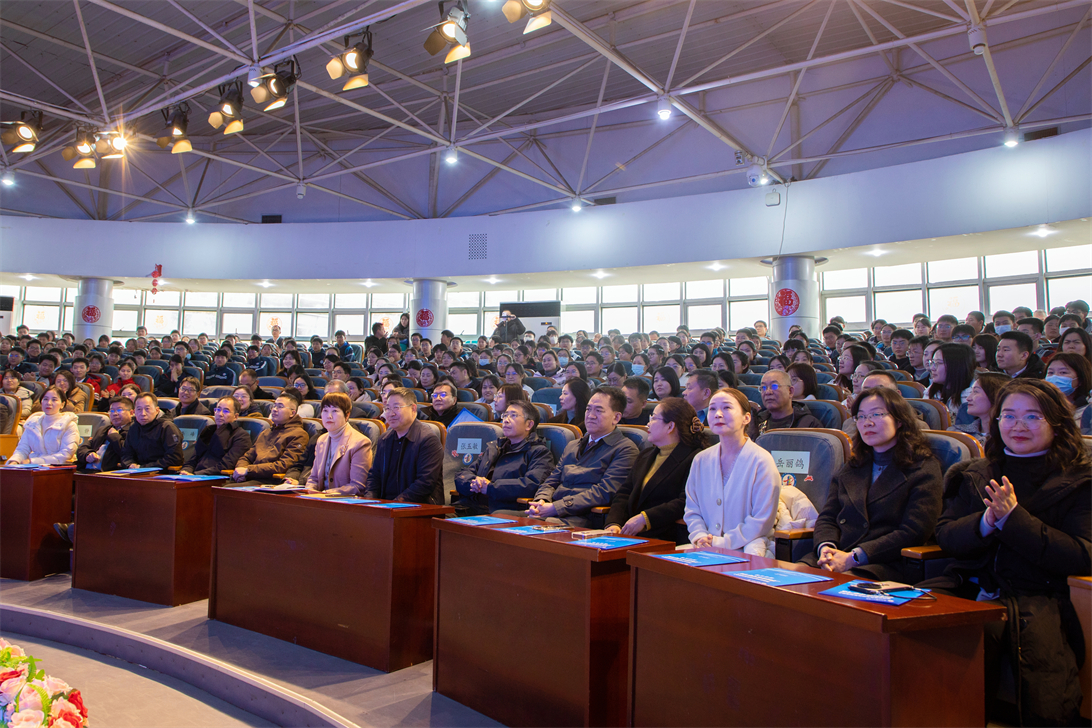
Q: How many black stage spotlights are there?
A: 9